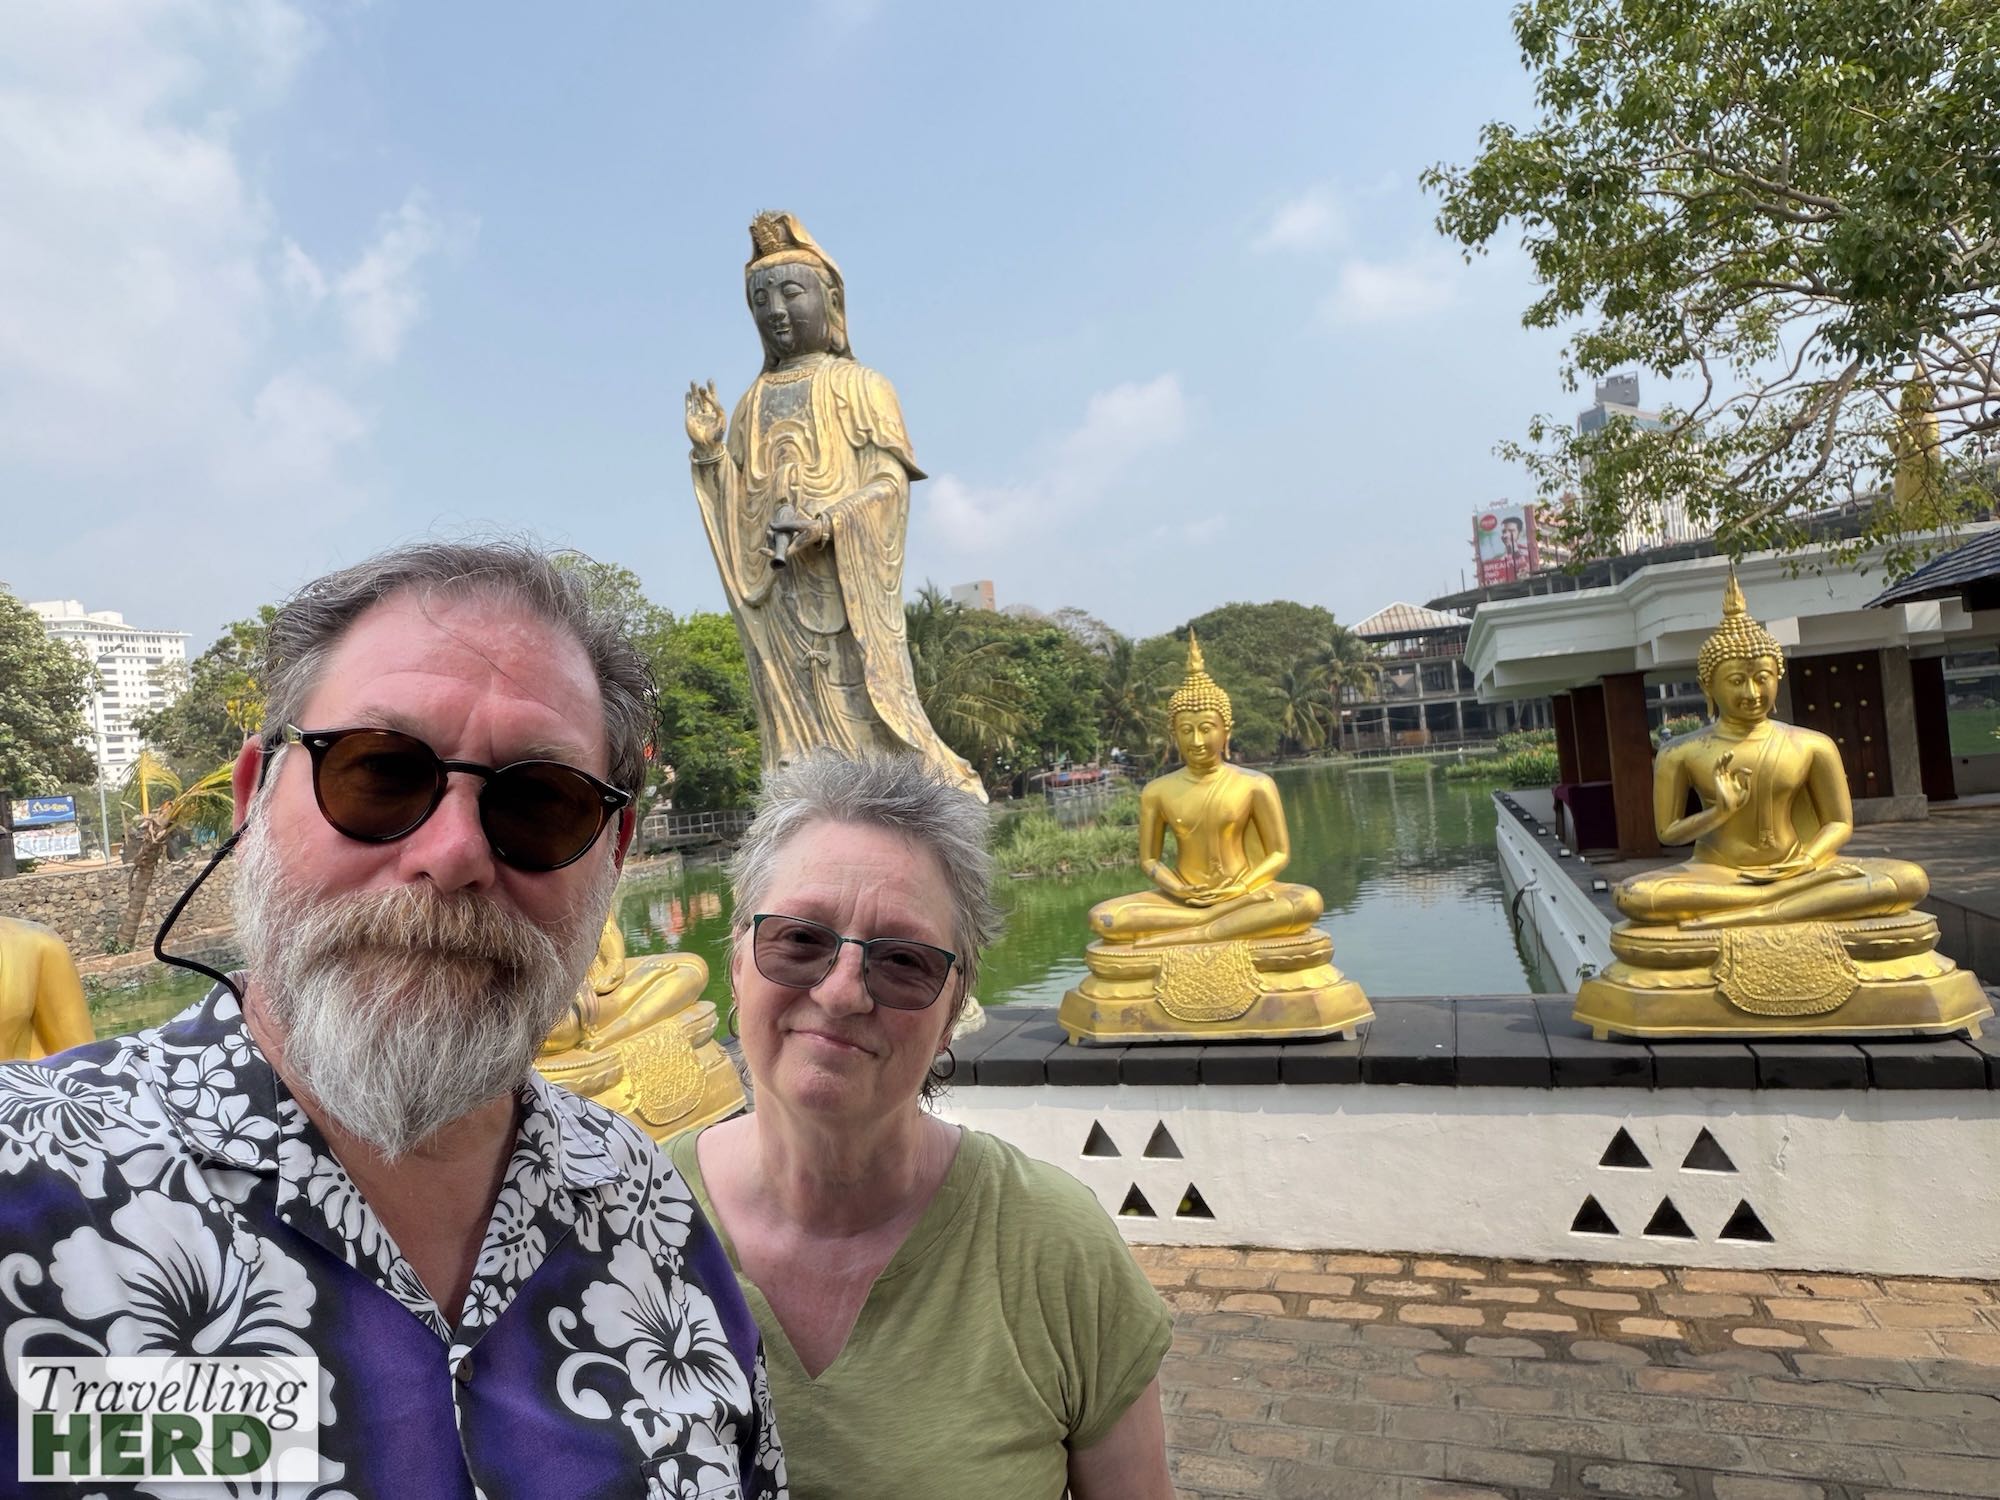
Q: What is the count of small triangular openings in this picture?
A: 9